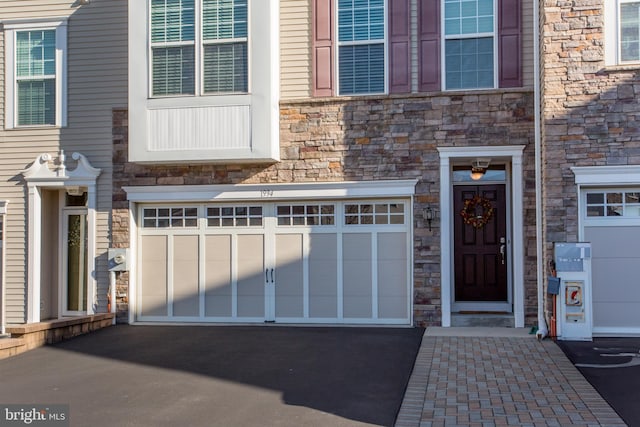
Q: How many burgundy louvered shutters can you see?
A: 4